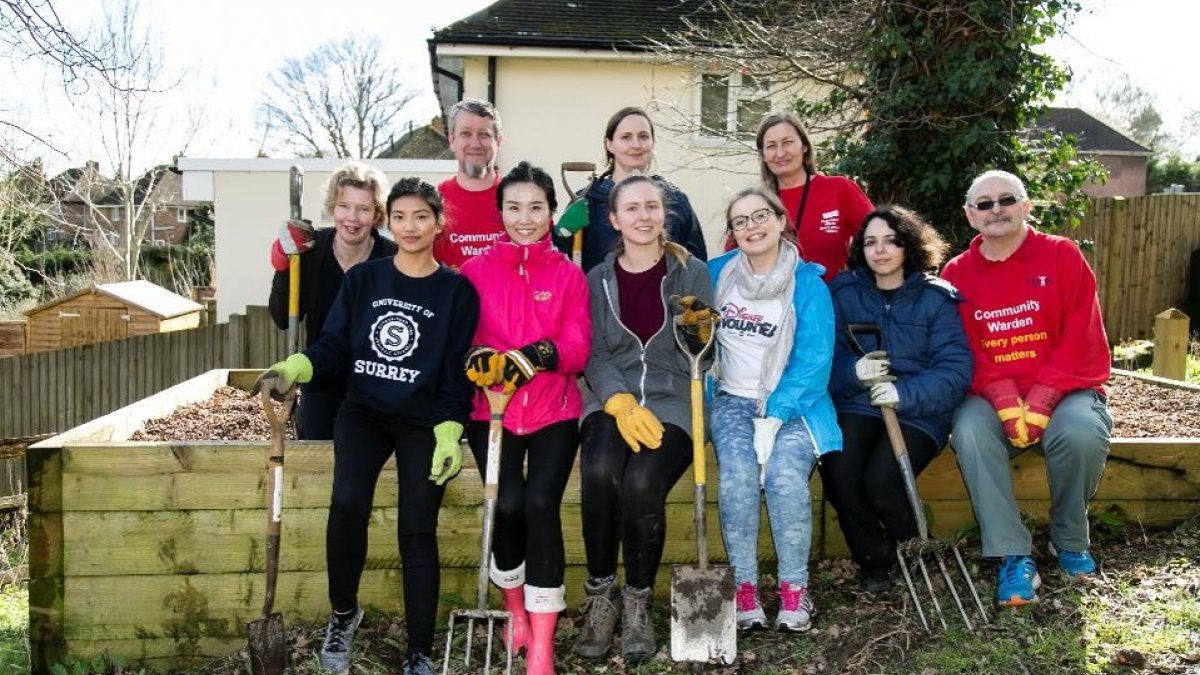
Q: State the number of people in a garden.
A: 10